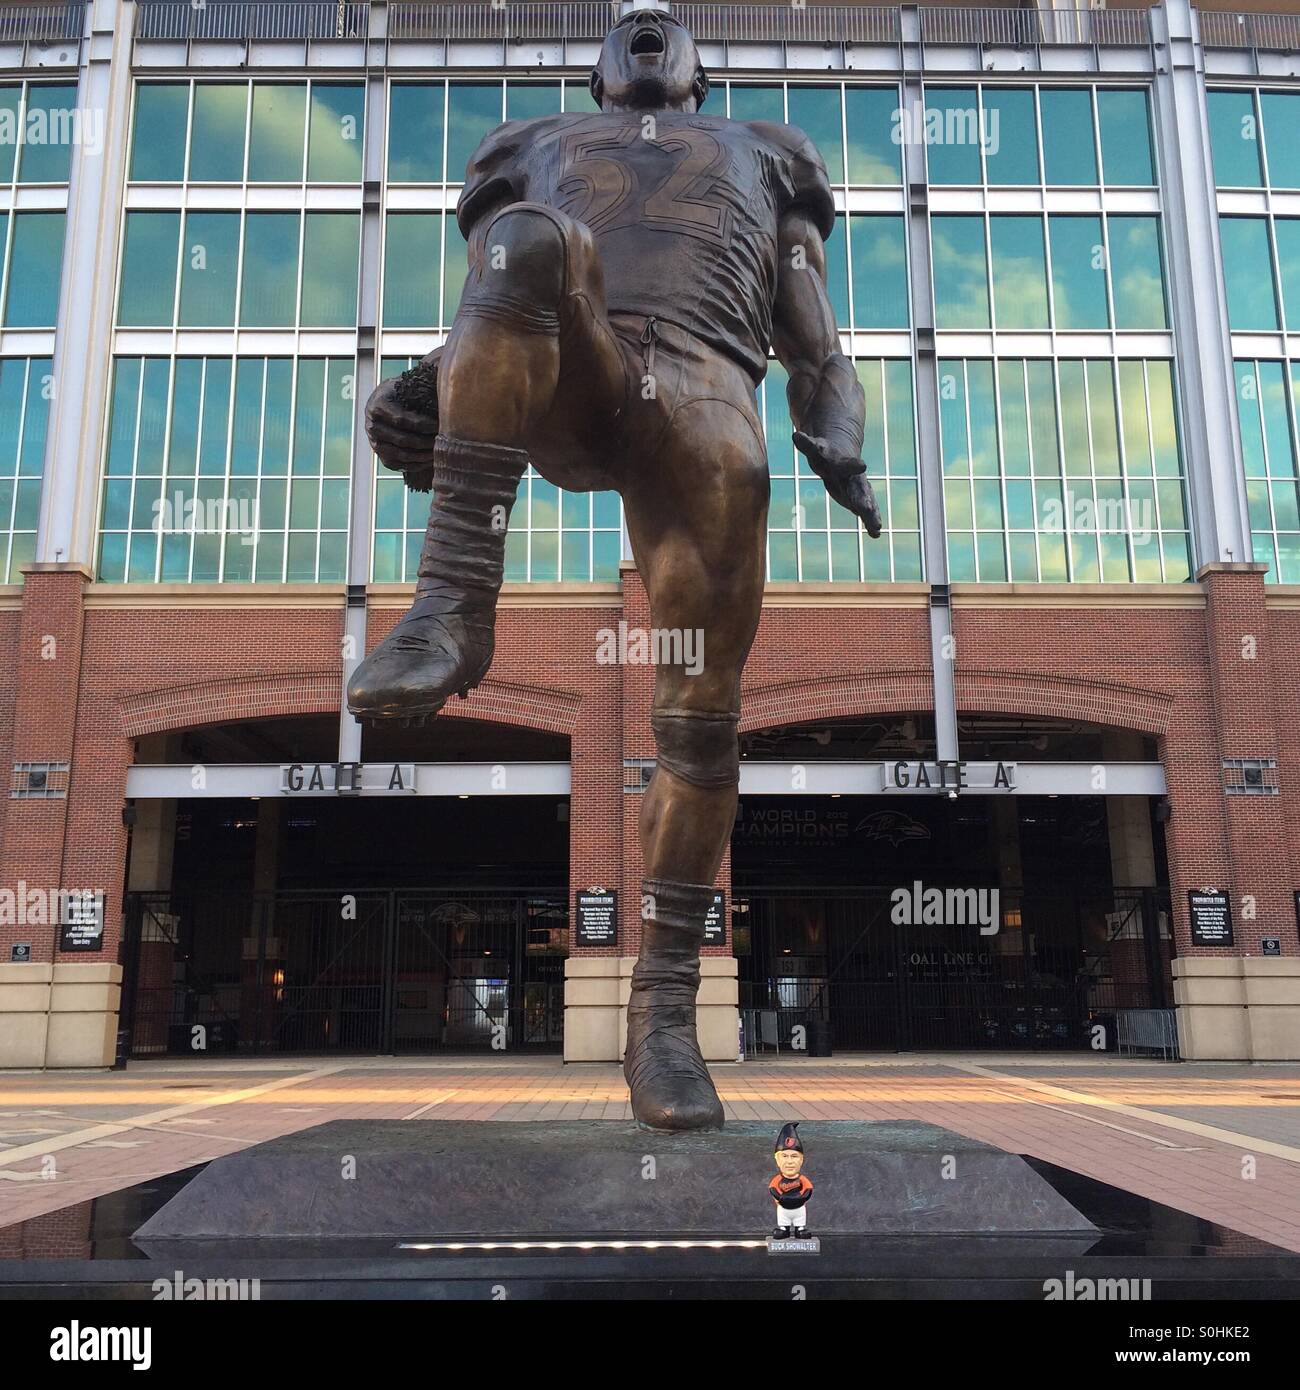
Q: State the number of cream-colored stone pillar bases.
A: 3